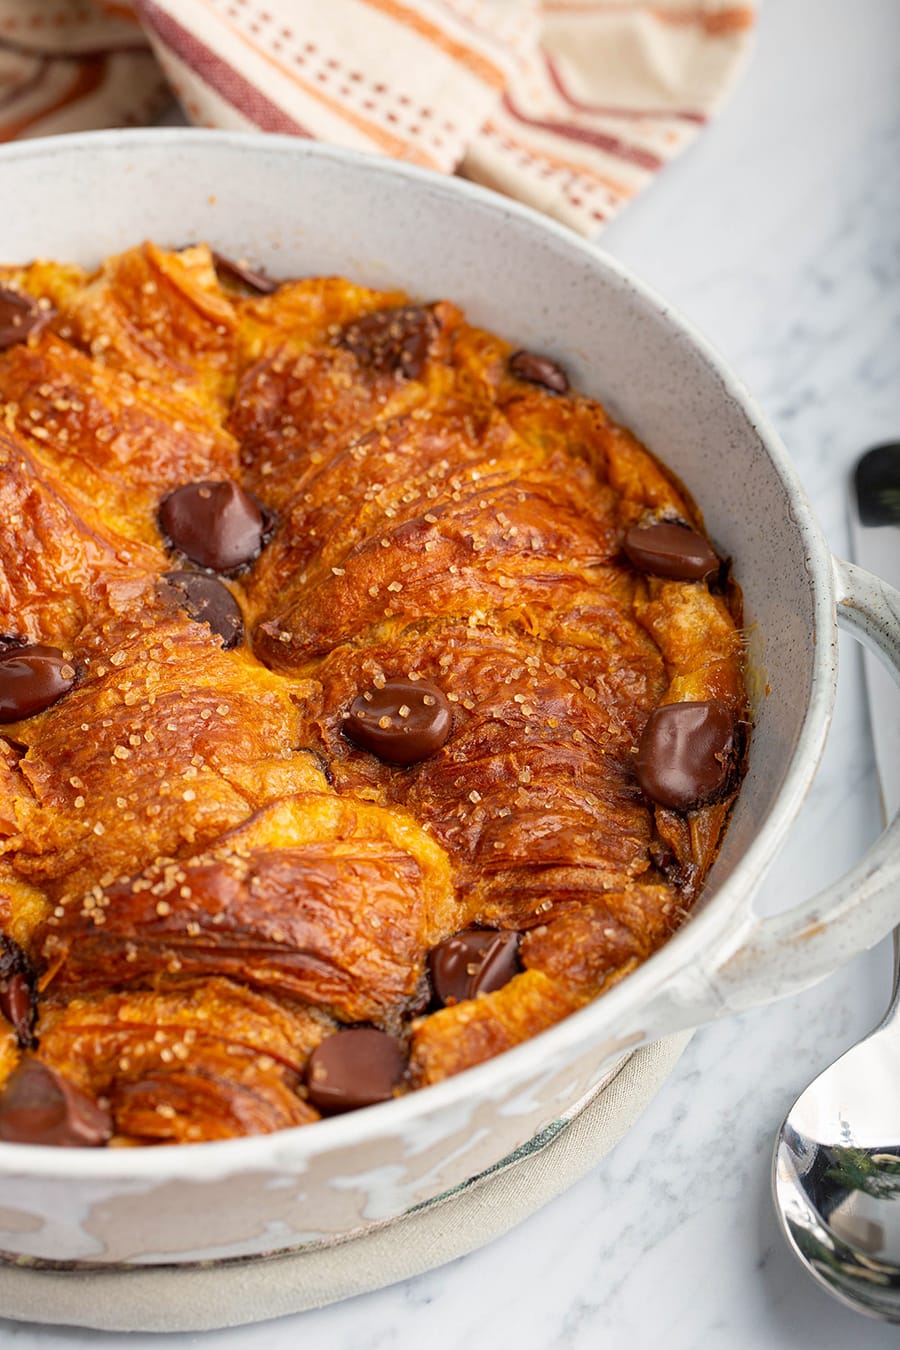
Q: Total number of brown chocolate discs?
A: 14